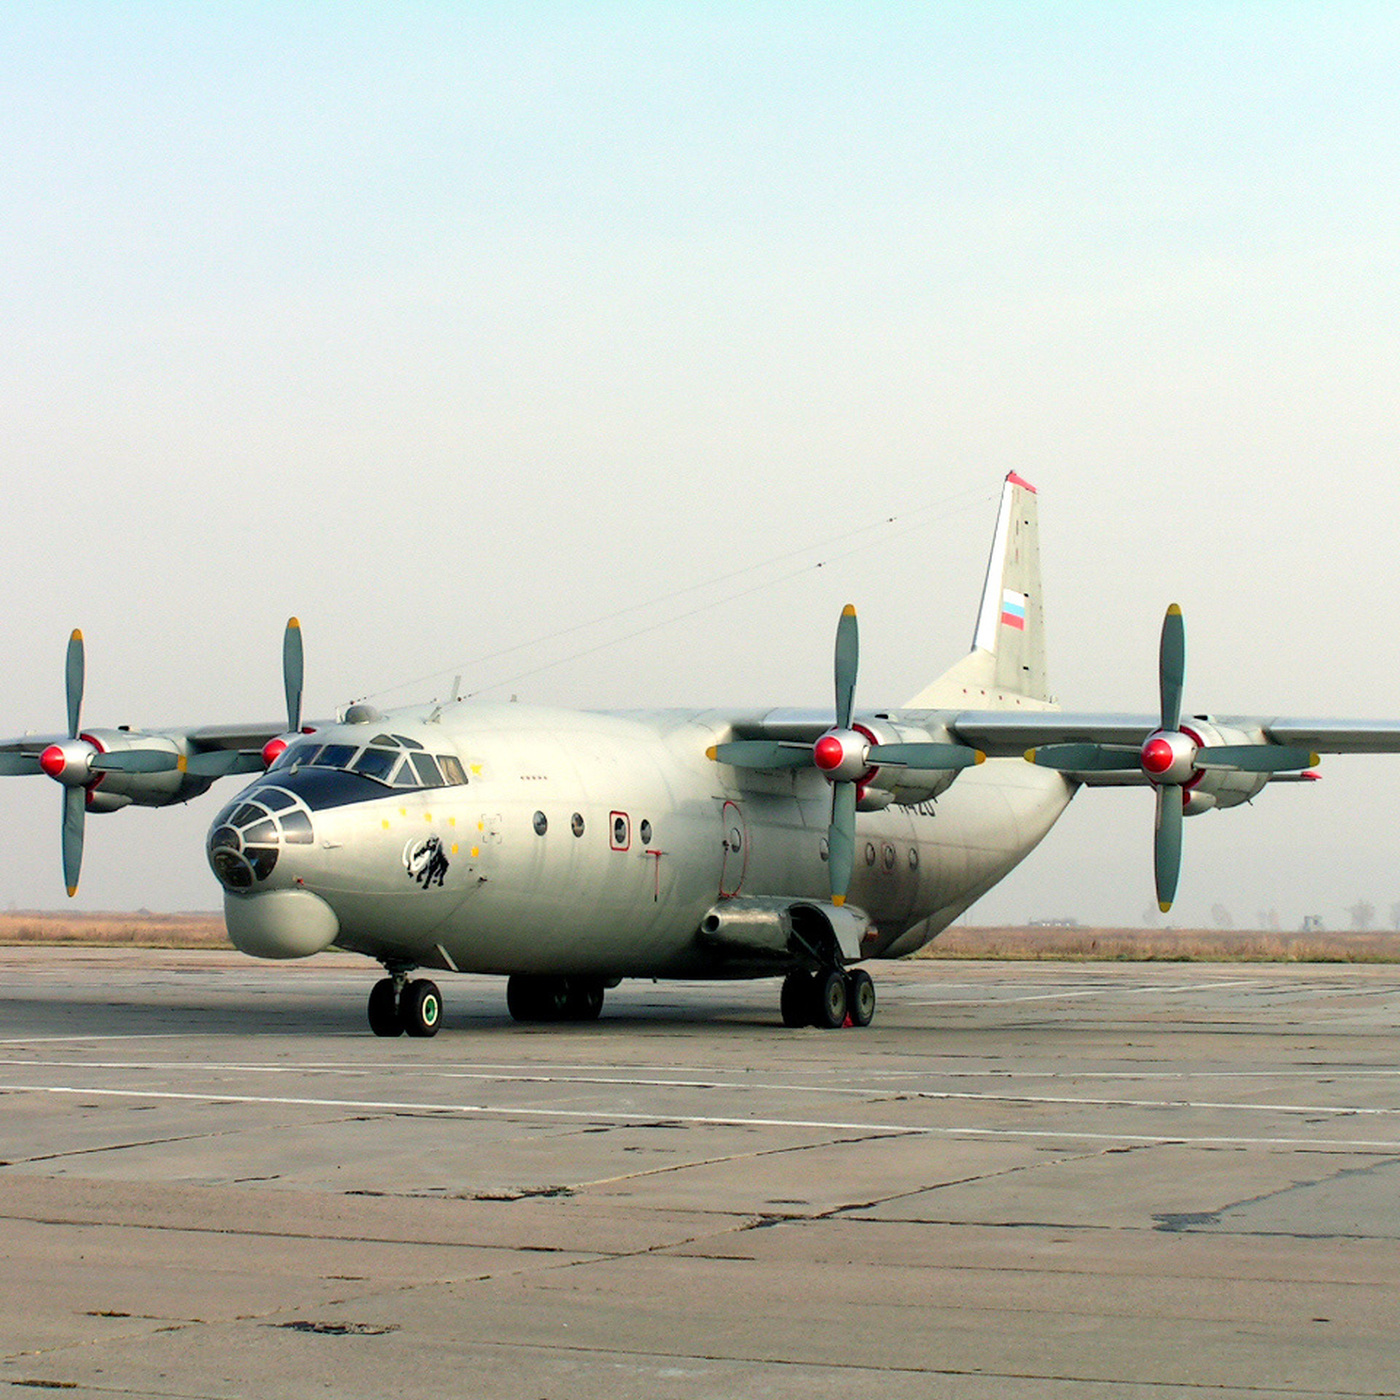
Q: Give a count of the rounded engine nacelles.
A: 4